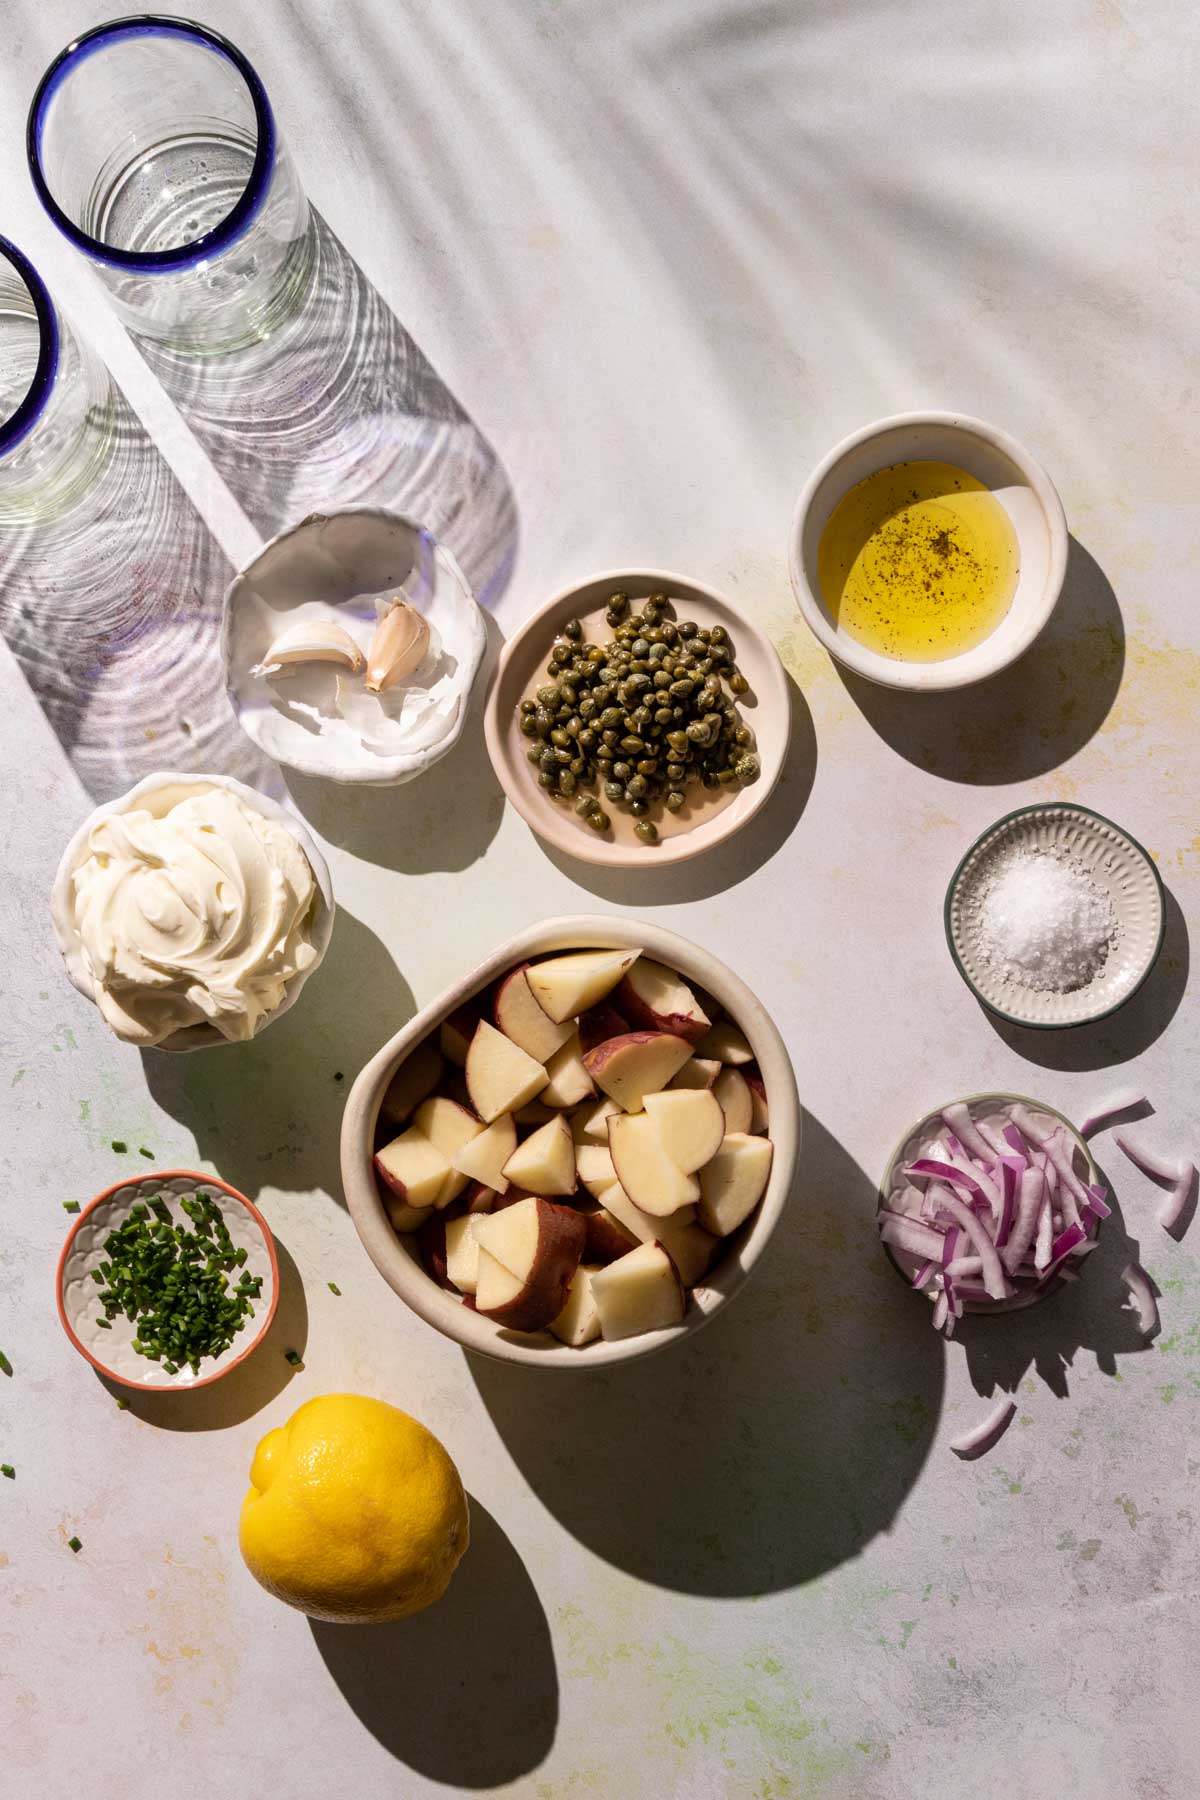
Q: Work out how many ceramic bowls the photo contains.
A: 8